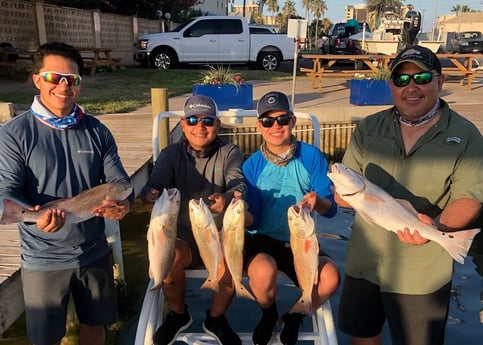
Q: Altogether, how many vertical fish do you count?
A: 4